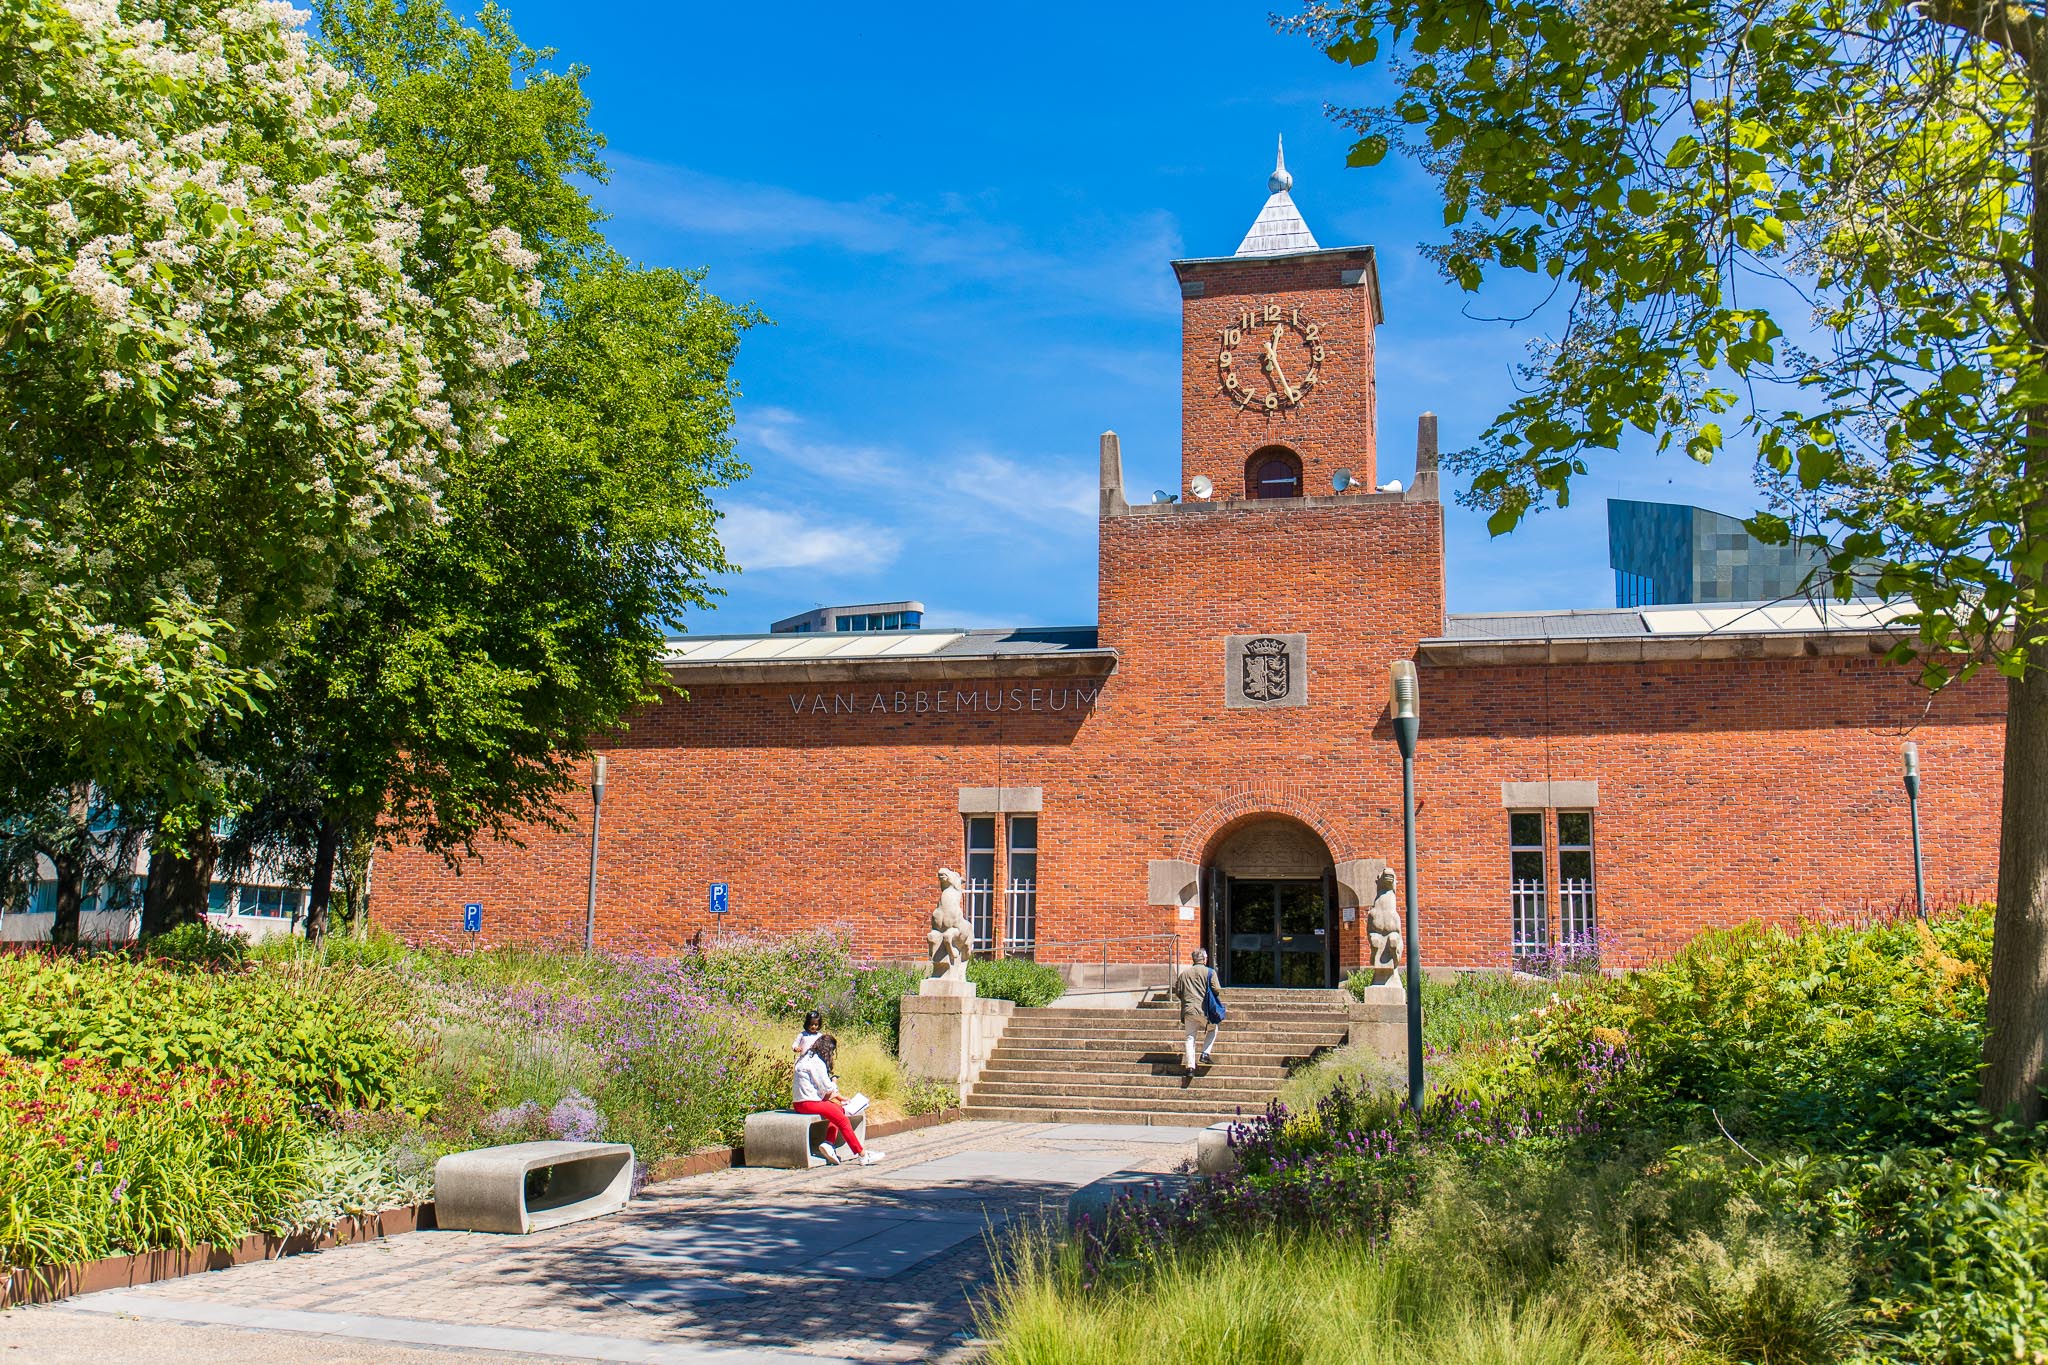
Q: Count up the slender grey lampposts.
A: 3